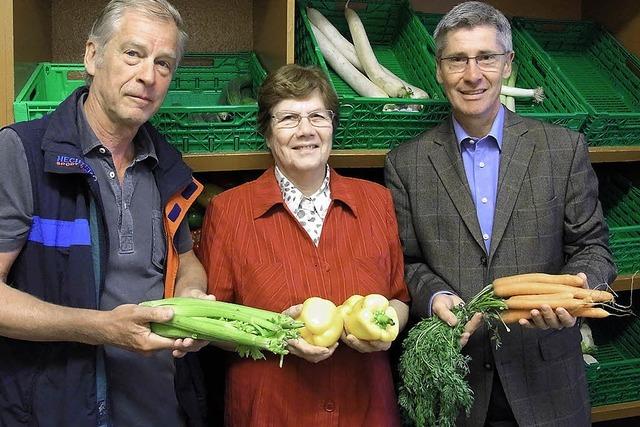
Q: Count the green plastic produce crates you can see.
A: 7